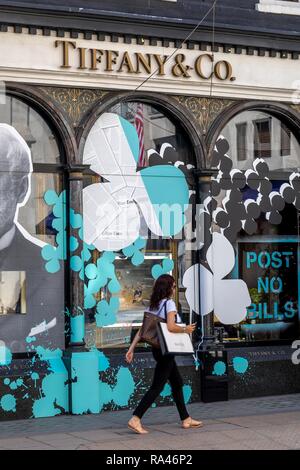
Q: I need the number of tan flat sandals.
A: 2